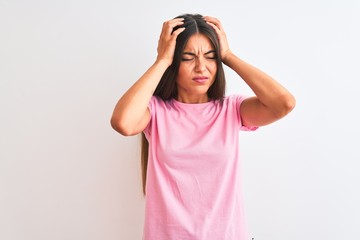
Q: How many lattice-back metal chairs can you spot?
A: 0